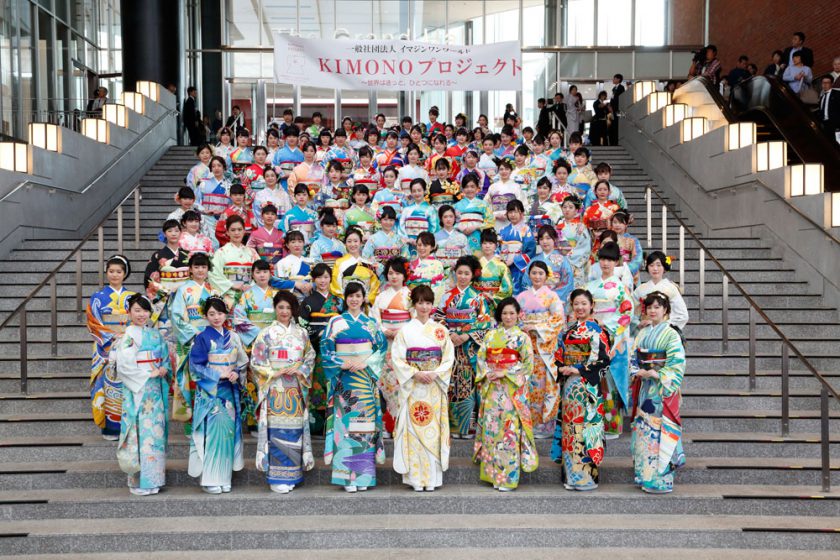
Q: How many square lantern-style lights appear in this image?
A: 14